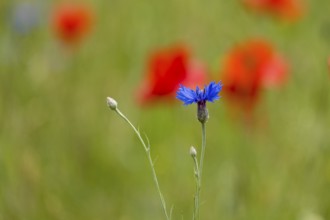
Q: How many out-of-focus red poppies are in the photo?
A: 4